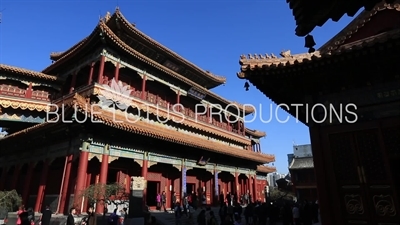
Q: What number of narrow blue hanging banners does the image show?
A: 2